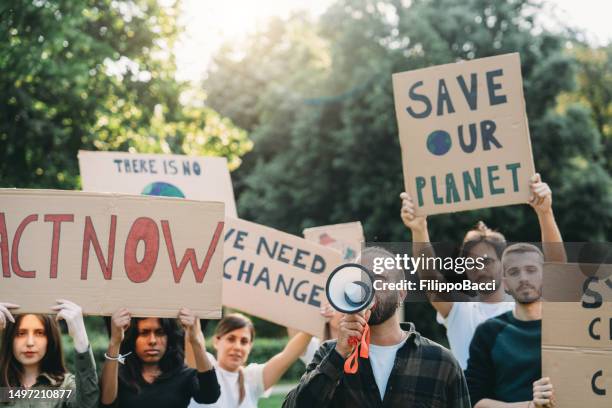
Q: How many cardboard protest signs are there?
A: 6